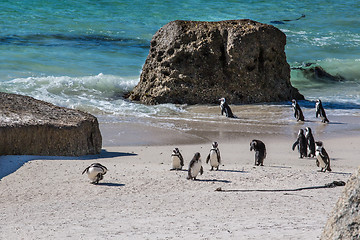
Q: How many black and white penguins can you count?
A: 11